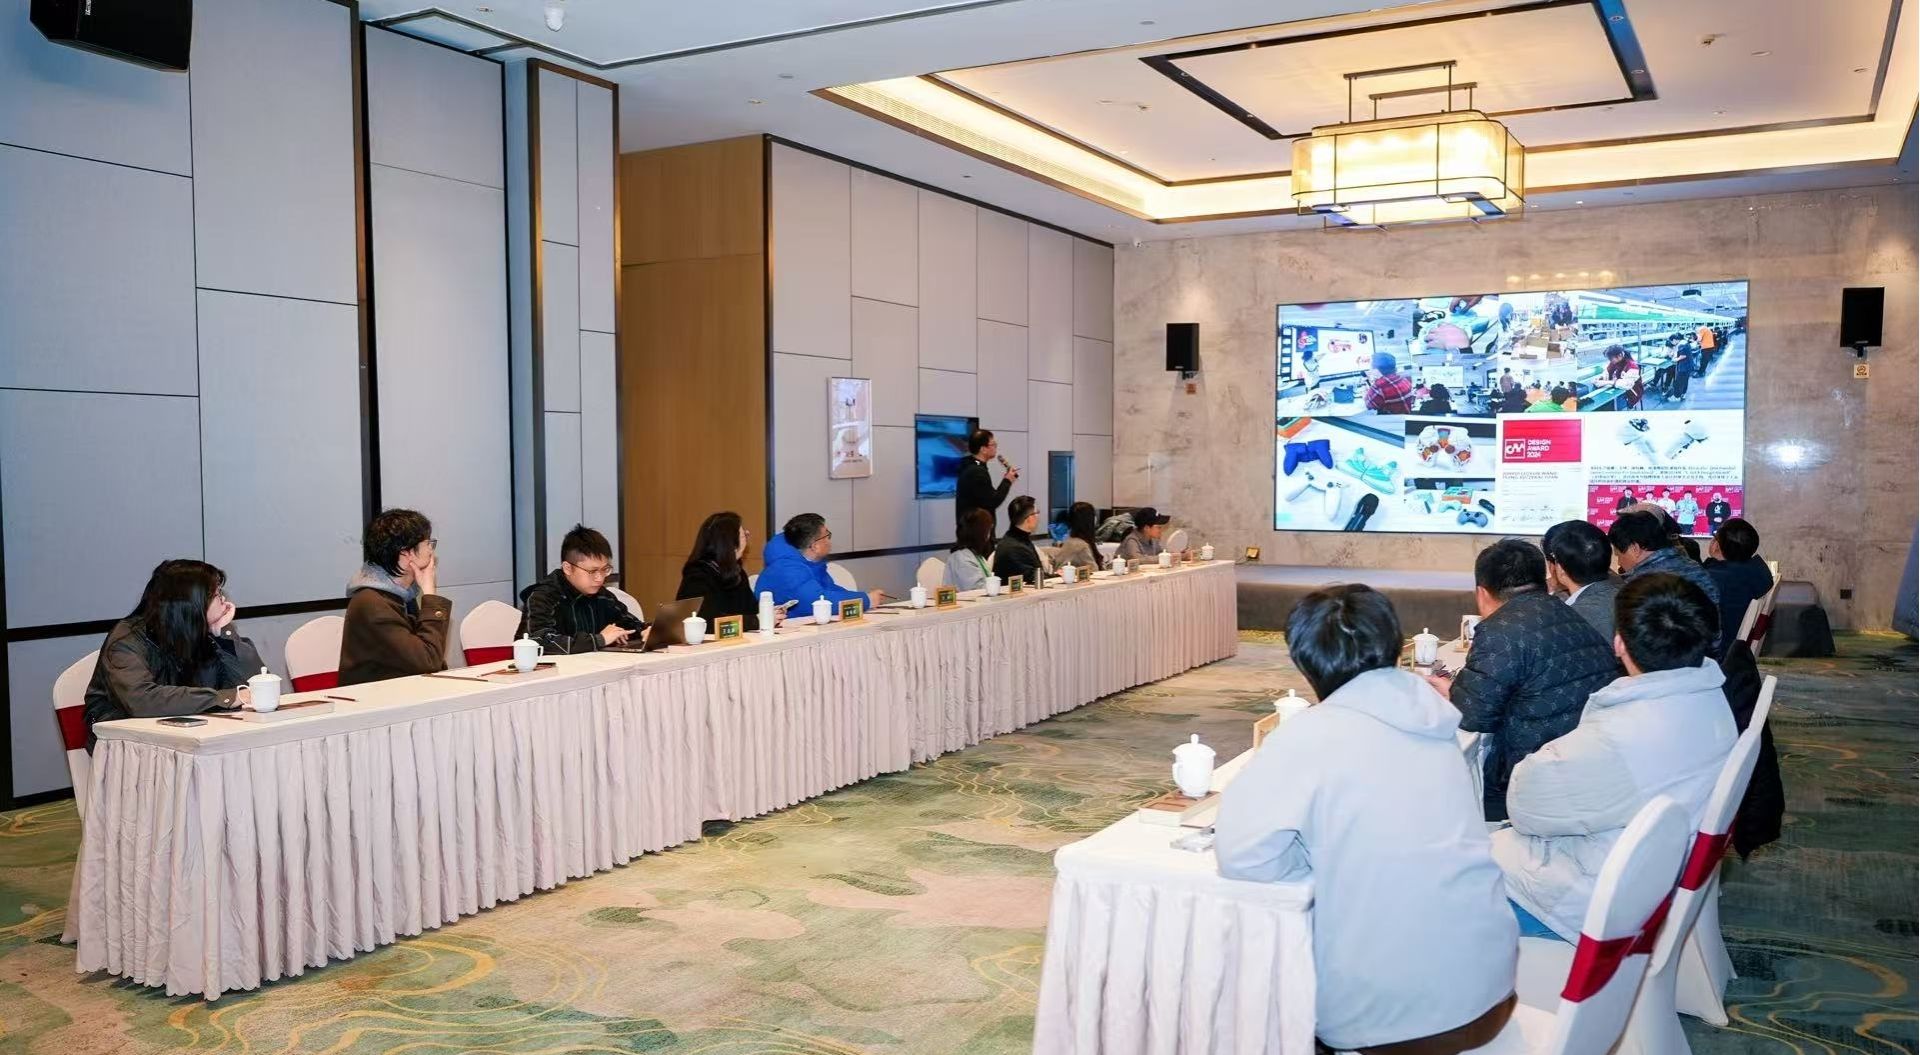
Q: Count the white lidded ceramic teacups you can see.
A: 13